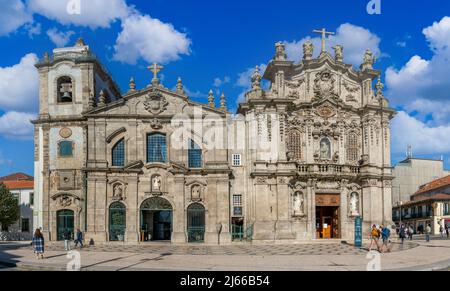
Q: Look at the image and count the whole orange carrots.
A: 0